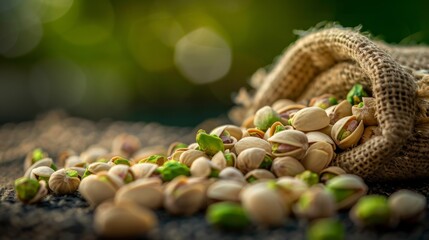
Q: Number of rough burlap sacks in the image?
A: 1